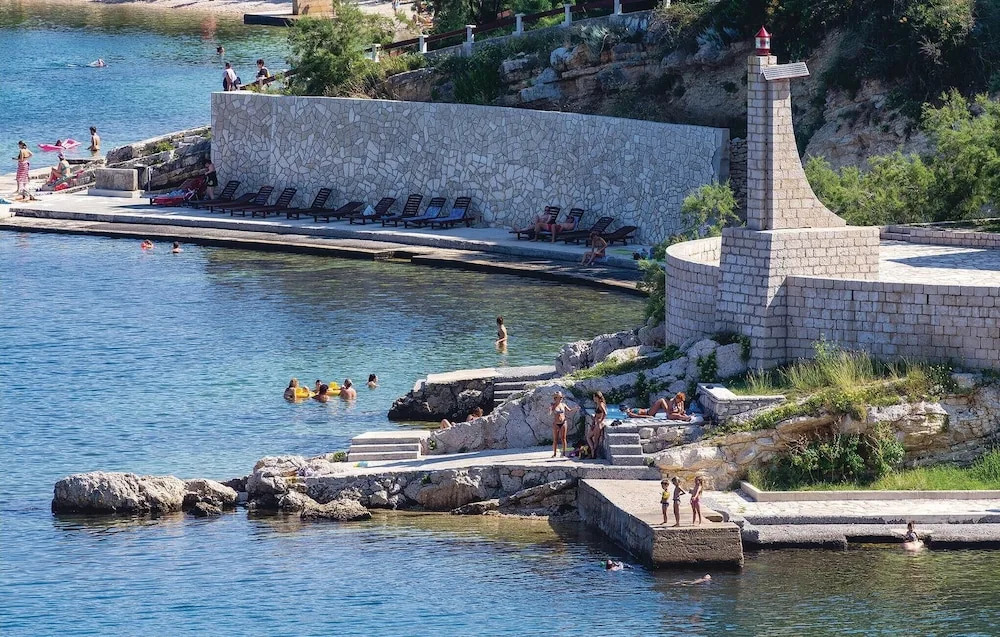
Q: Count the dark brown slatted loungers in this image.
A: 14